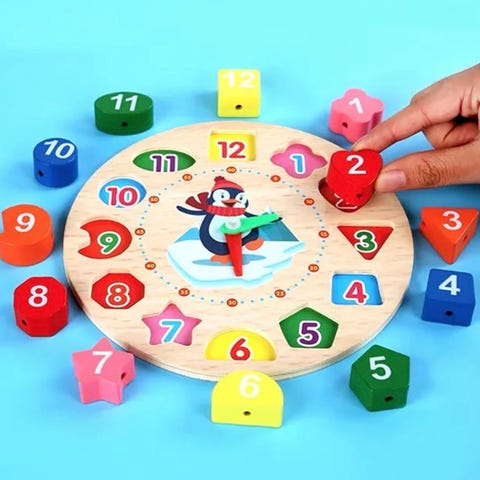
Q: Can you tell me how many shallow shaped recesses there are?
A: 12